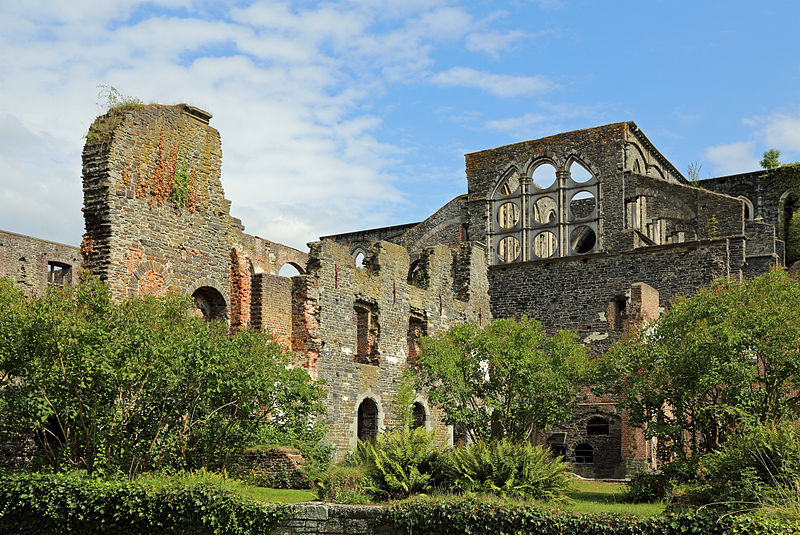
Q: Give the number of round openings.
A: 7